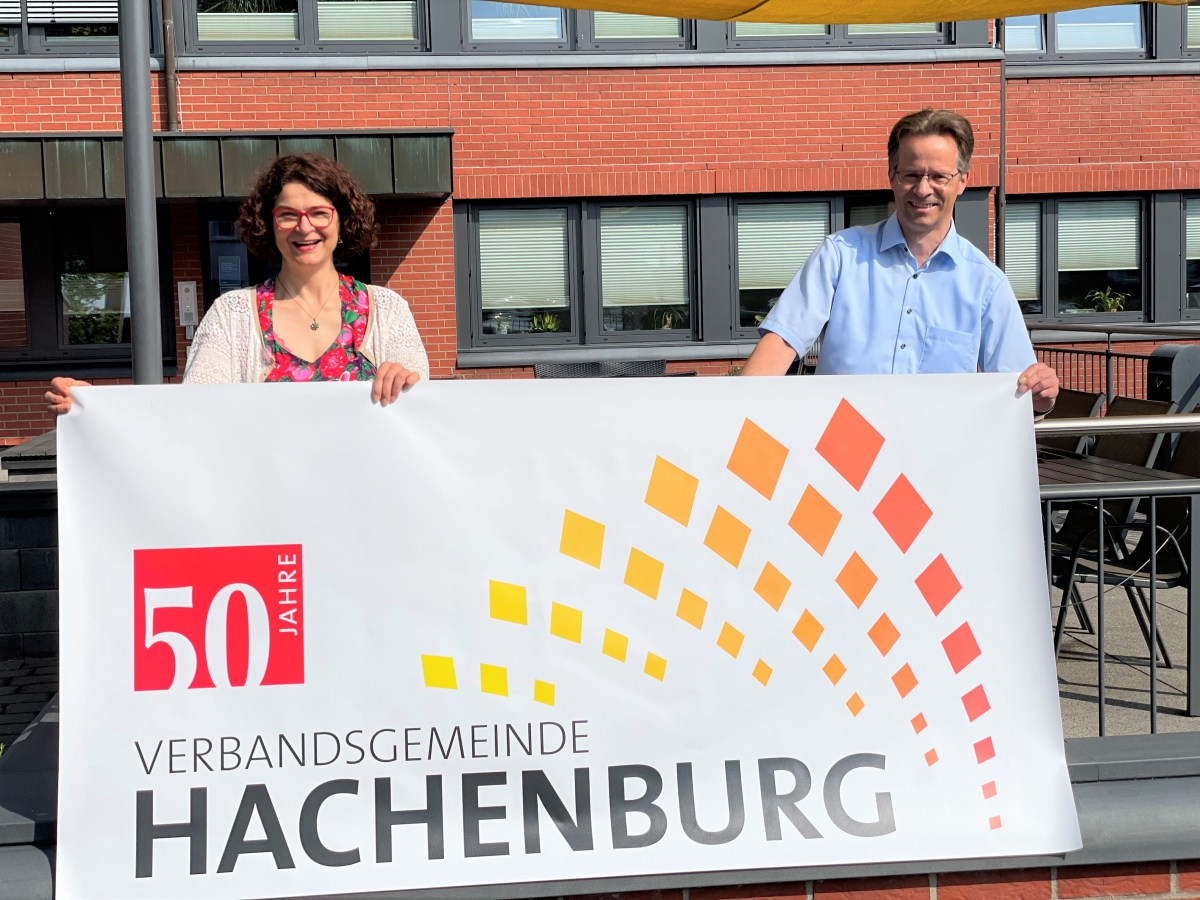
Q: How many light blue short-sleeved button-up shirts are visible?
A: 1